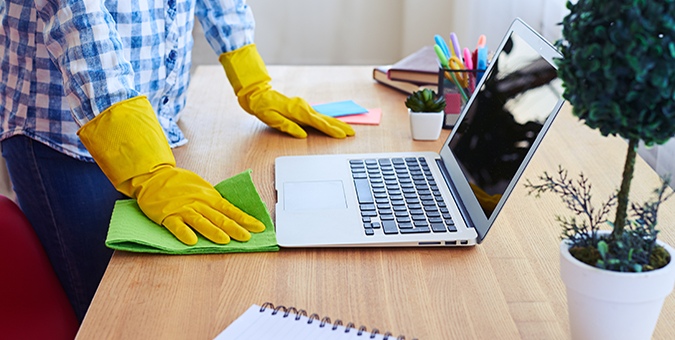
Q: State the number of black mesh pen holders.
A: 1